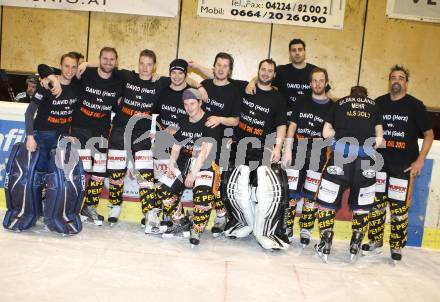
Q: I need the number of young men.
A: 11